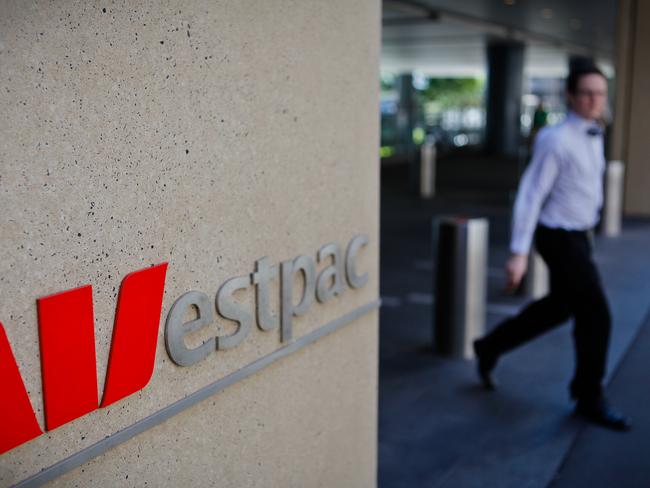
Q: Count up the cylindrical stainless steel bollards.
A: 4